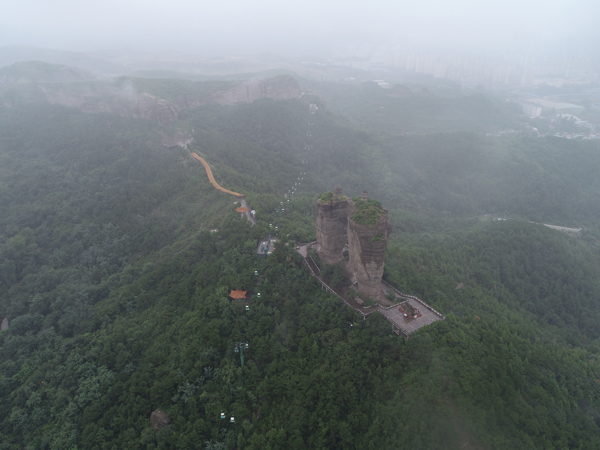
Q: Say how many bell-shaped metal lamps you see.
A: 0